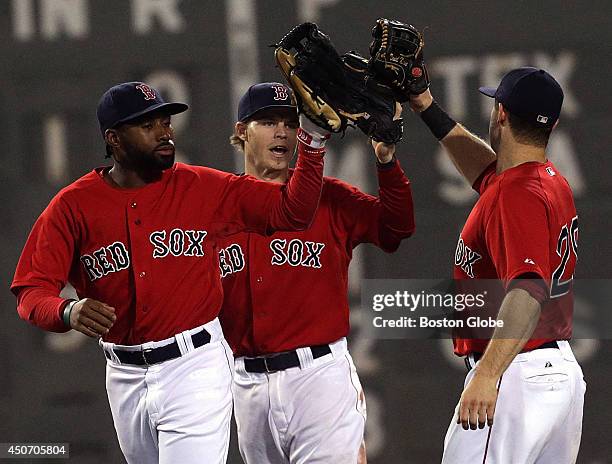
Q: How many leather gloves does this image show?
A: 3